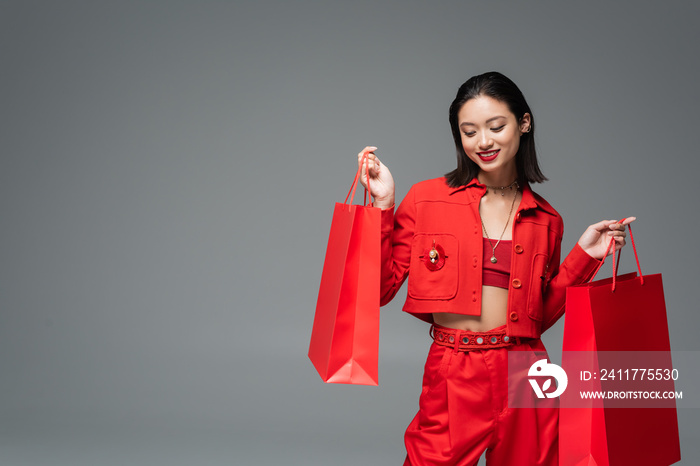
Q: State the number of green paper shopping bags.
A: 0